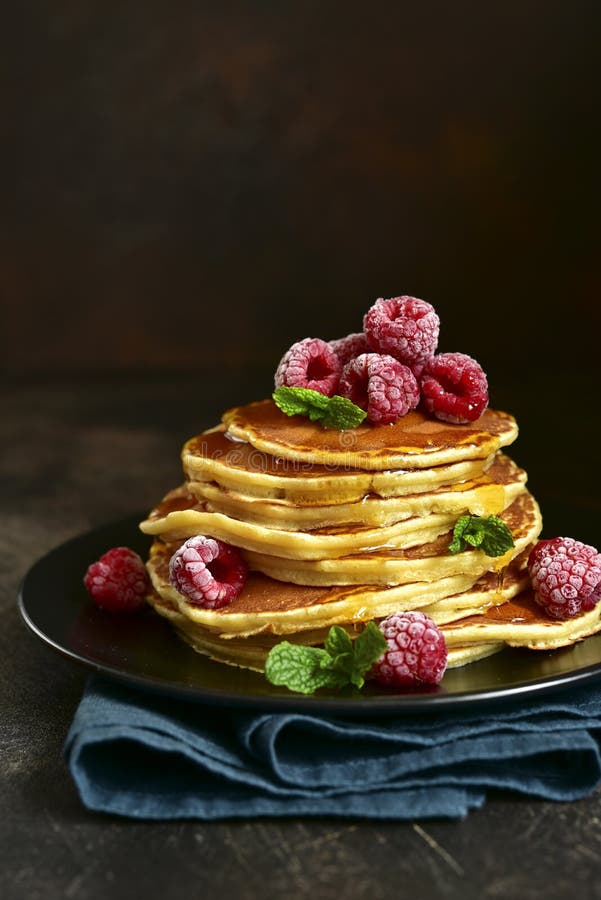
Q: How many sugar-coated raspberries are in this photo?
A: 9